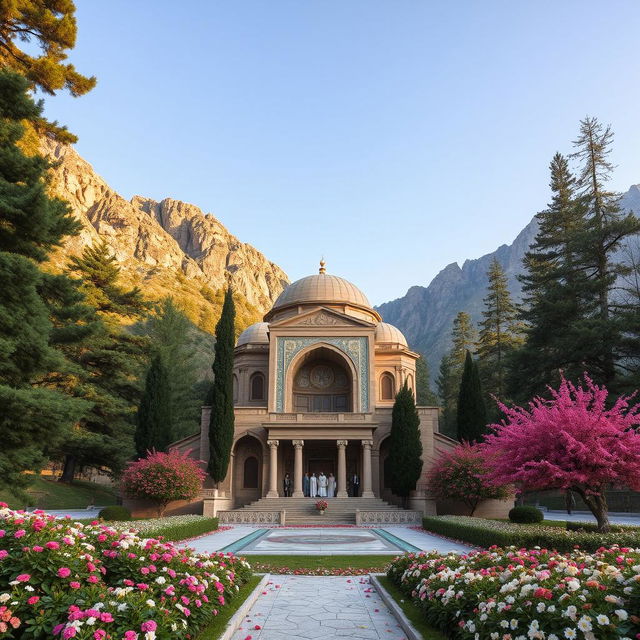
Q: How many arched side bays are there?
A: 2